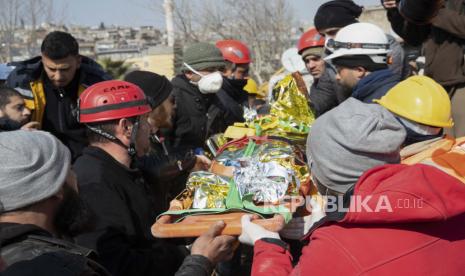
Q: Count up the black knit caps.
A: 2